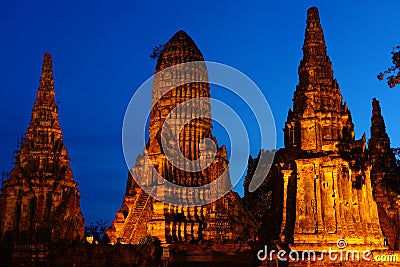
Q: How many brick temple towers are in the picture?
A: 4